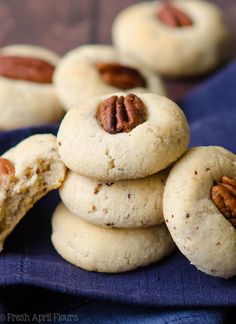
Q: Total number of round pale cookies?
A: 8